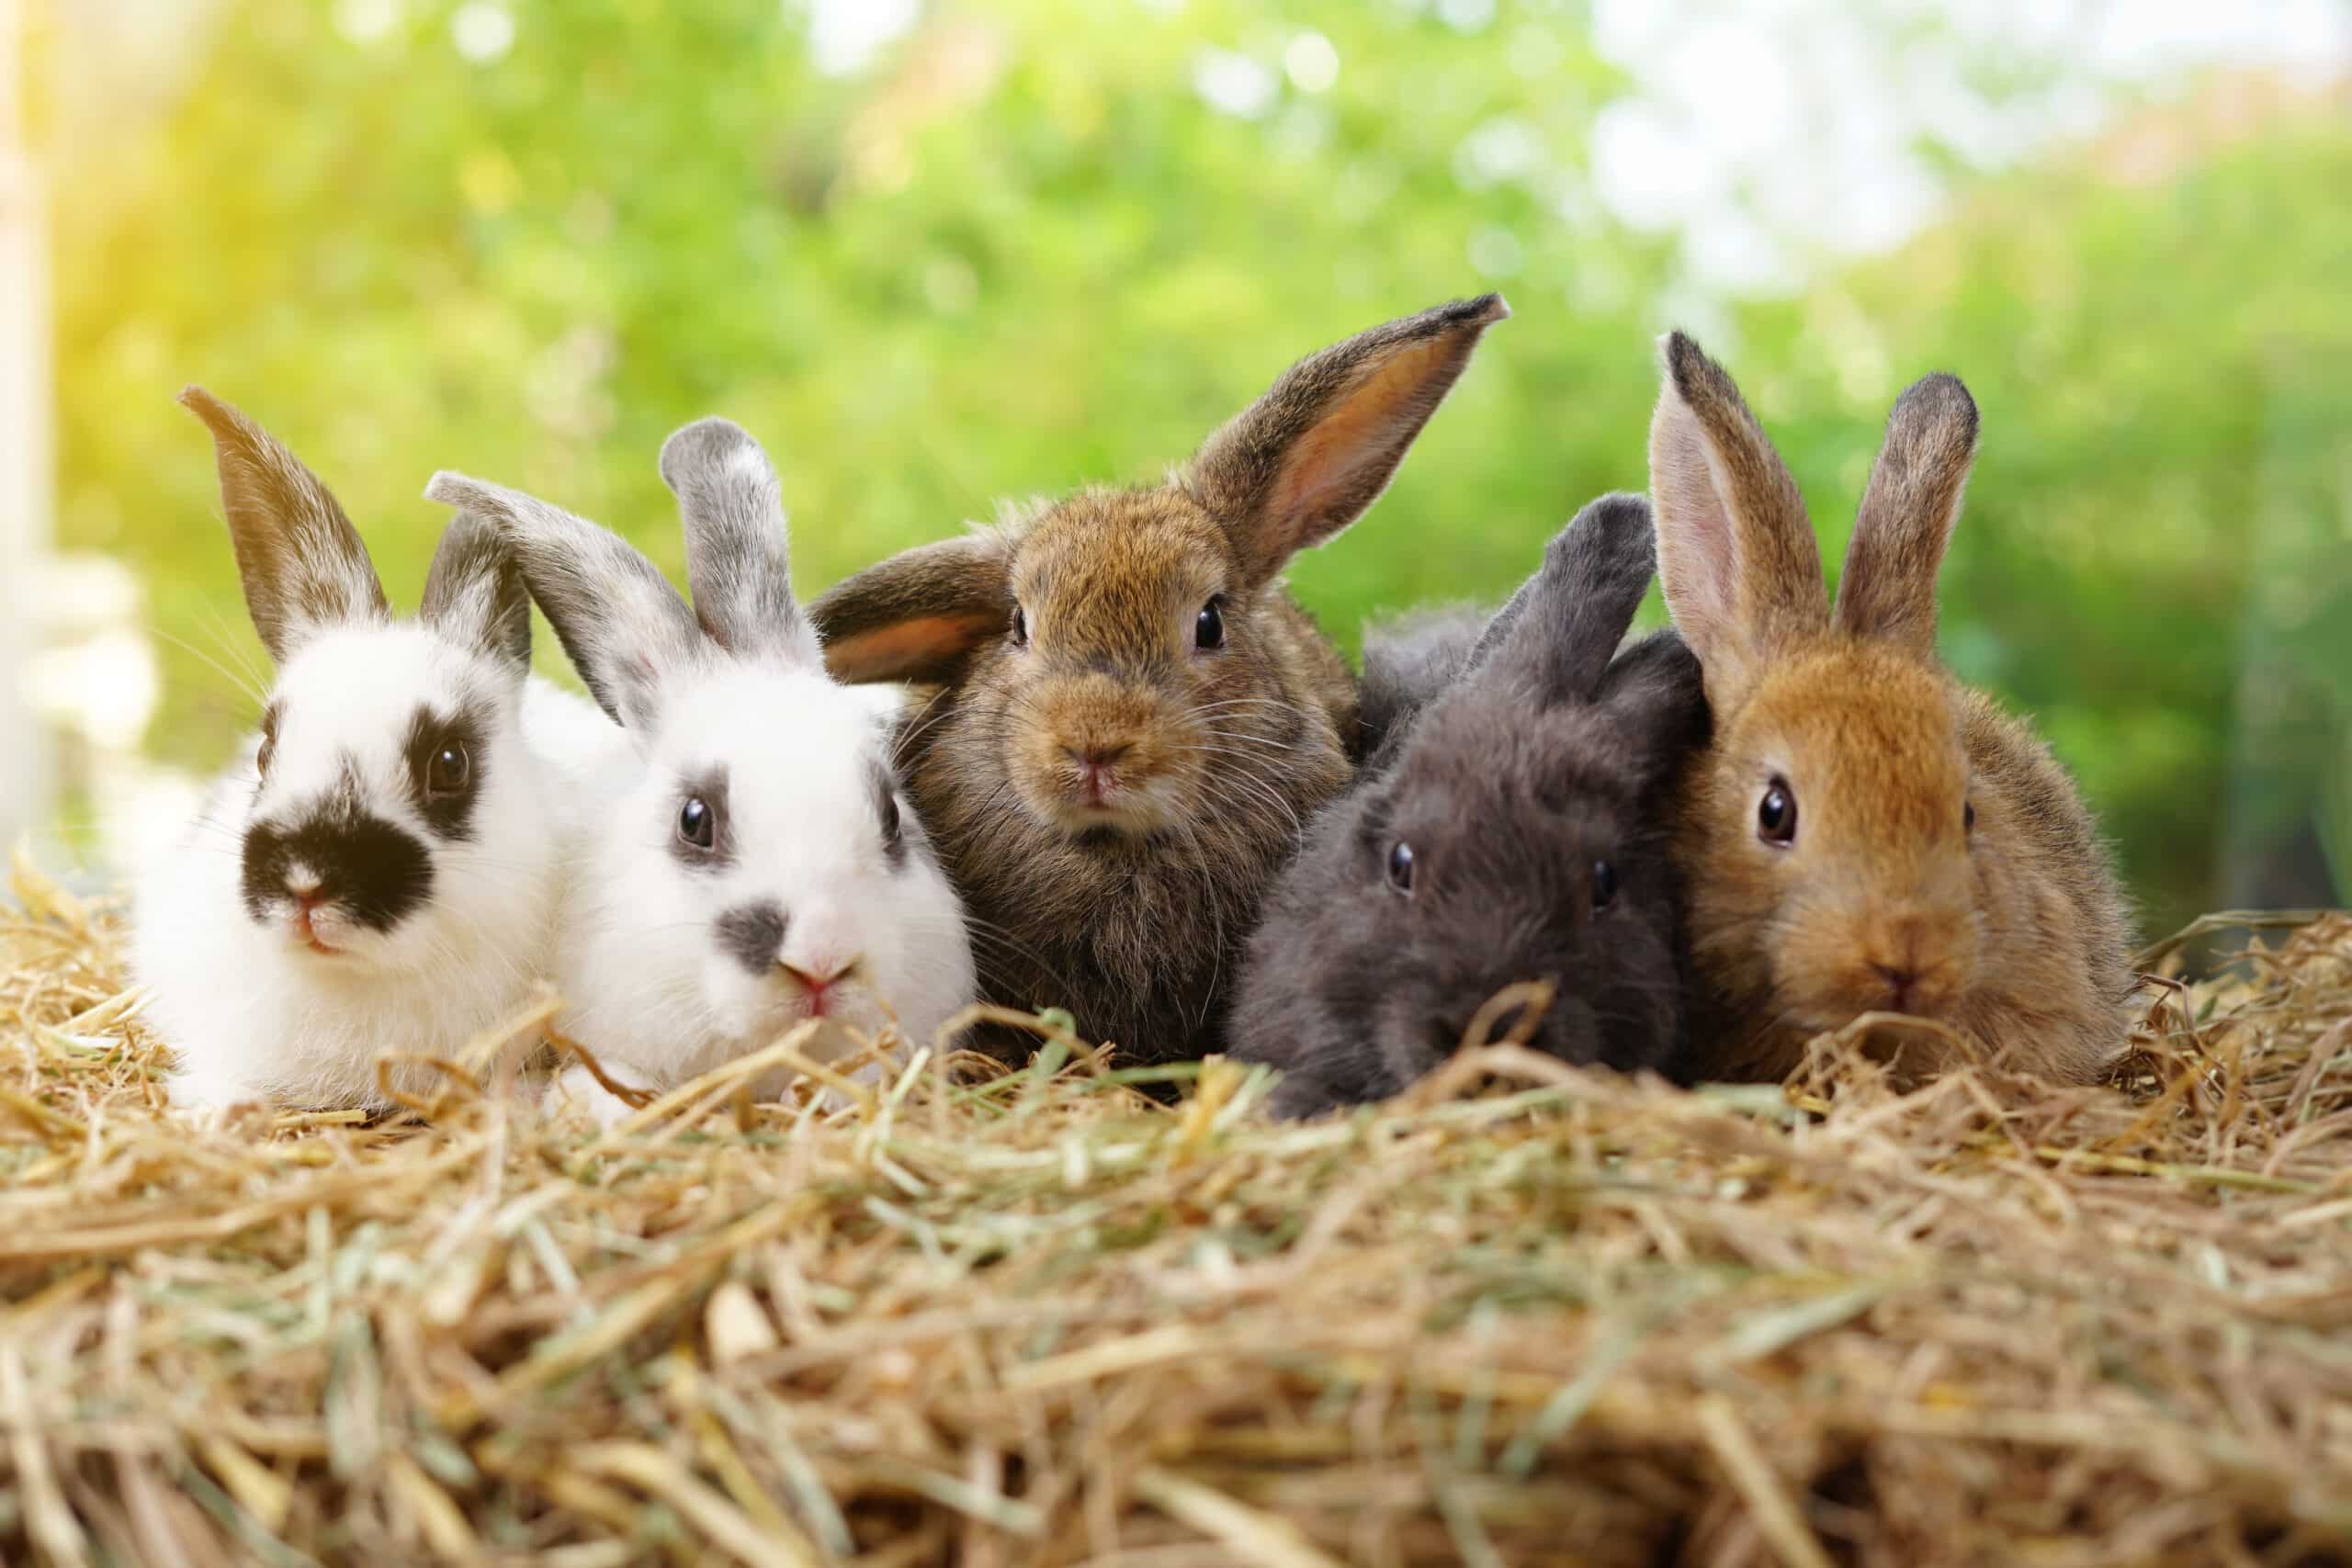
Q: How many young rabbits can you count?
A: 5